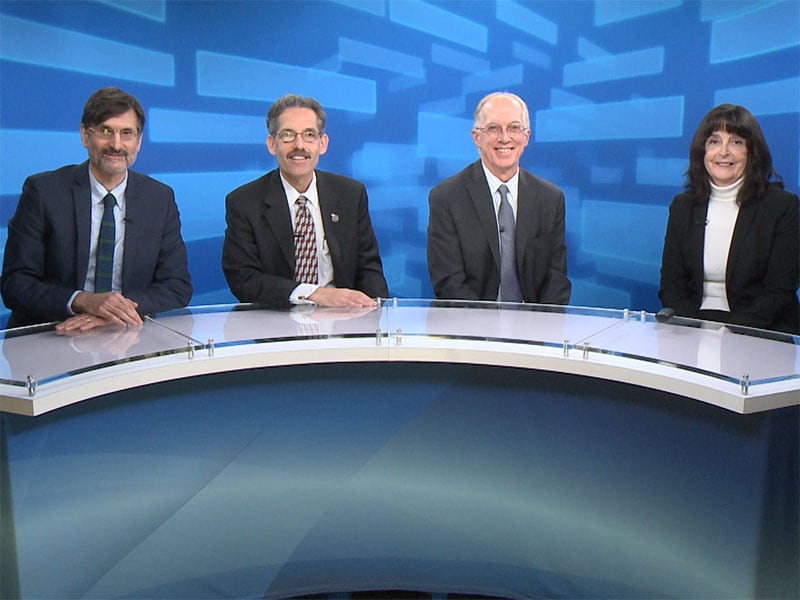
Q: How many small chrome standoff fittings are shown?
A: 12